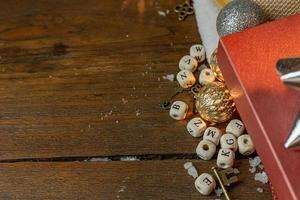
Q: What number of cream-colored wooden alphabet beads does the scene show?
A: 13